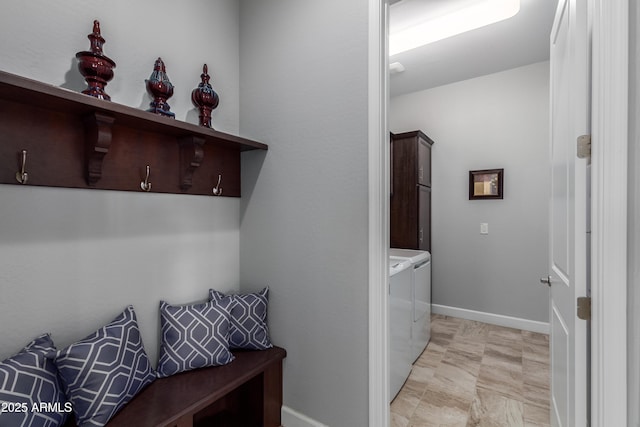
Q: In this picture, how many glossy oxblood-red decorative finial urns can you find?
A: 3